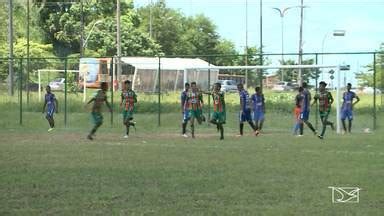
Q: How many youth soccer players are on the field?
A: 12